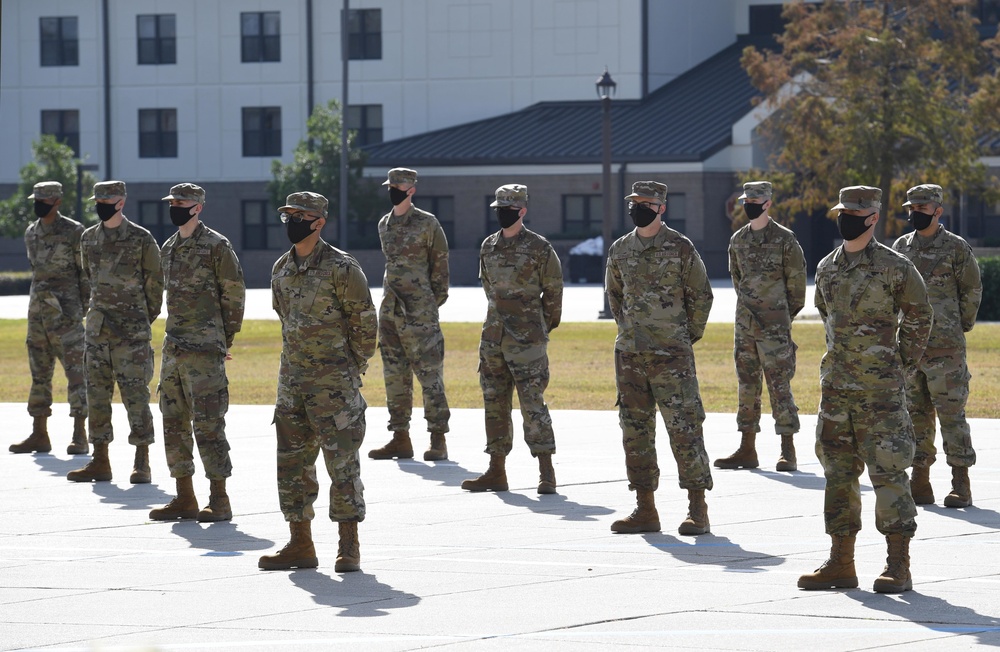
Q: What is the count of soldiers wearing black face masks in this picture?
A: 10